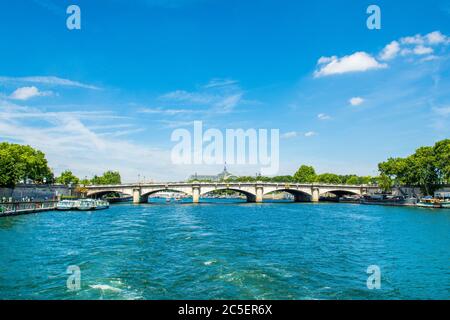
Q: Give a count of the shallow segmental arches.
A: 5